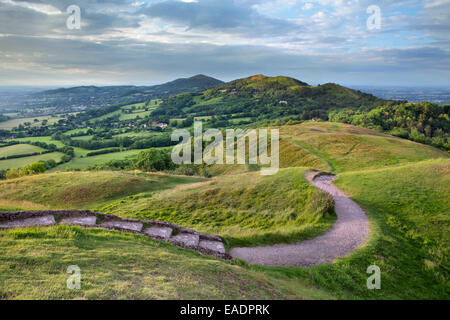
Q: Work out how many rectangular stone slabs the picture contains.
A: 6